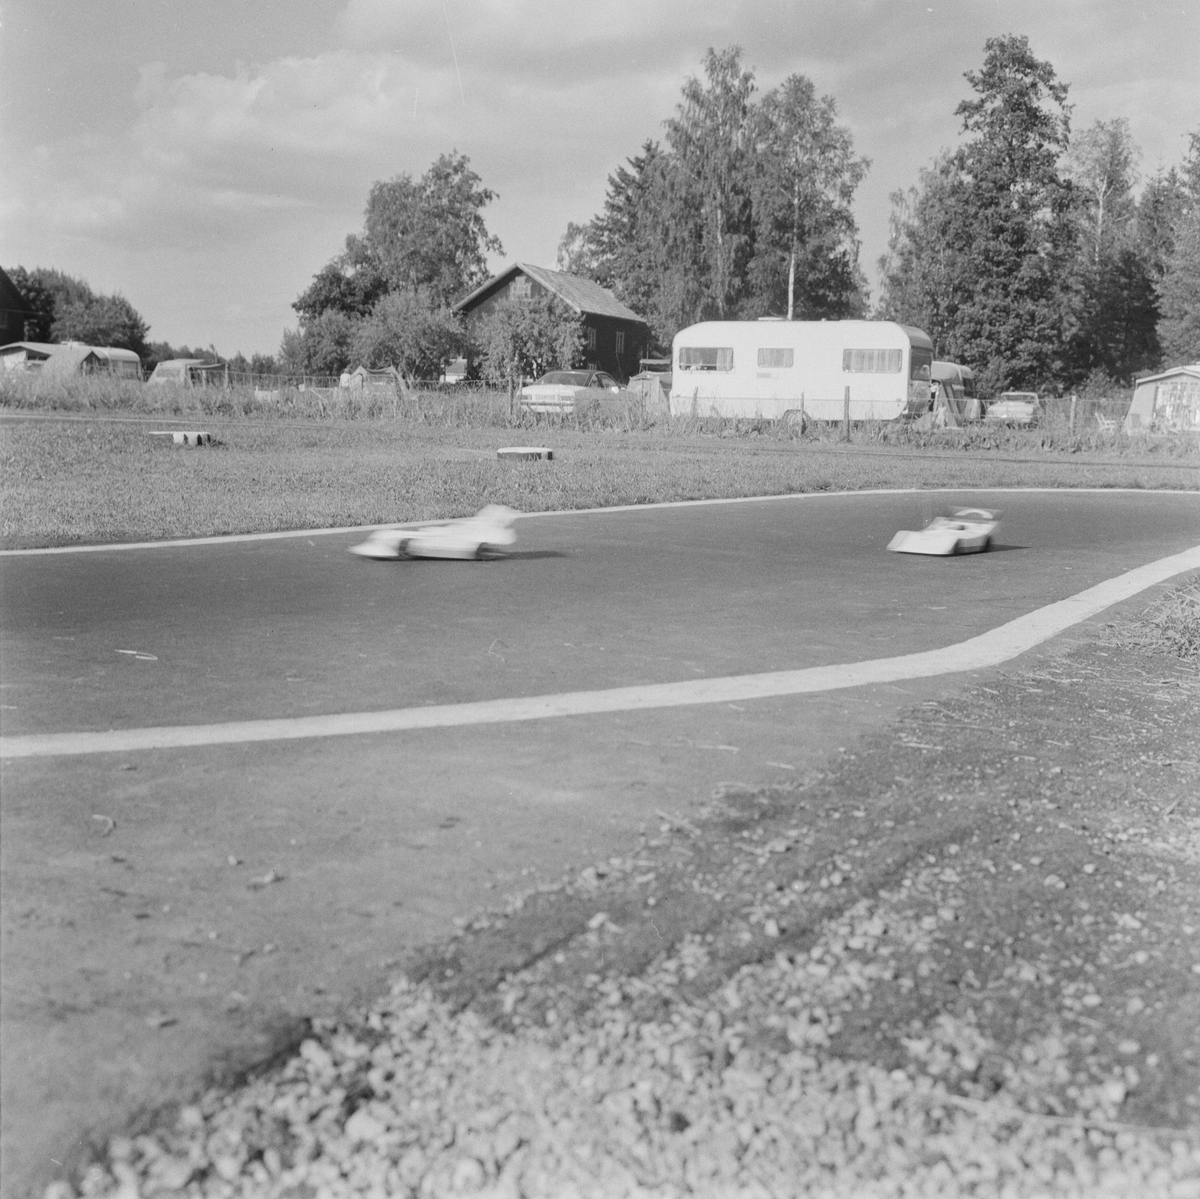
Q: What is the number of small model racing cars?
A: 2